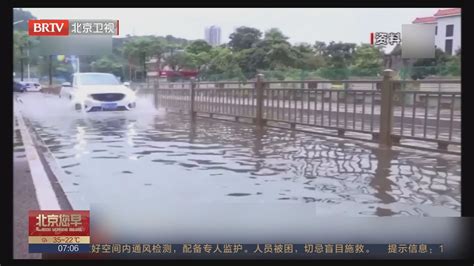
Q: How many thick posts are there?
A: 4